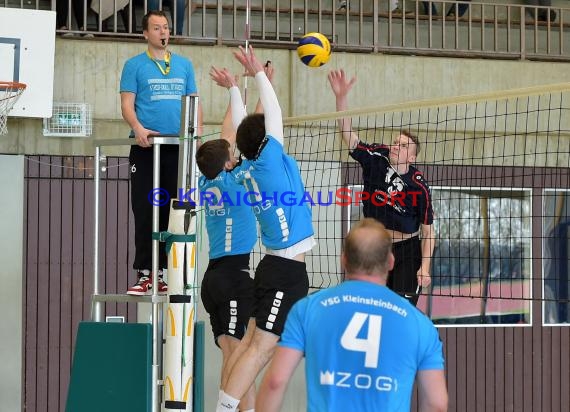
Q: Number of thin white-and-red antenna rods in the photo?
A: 1